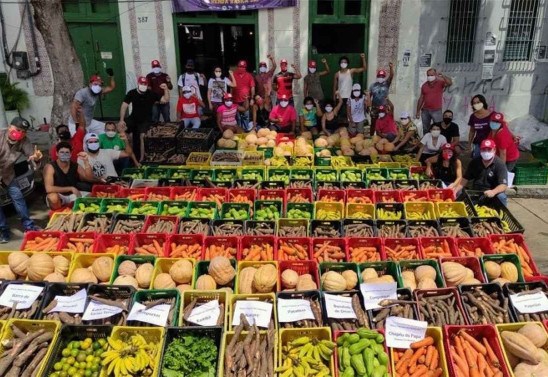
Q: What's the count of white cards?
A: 11